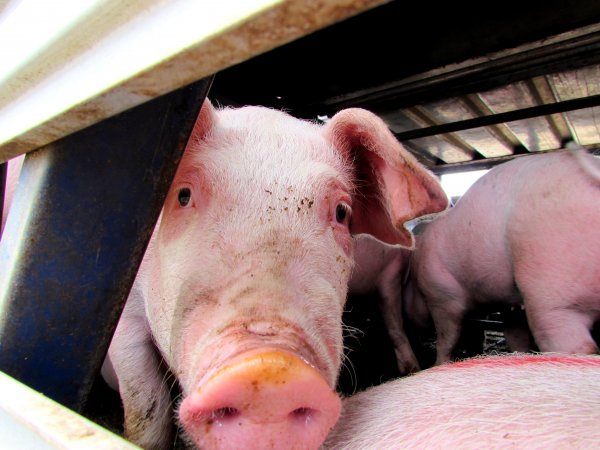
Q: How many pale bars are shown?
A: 2